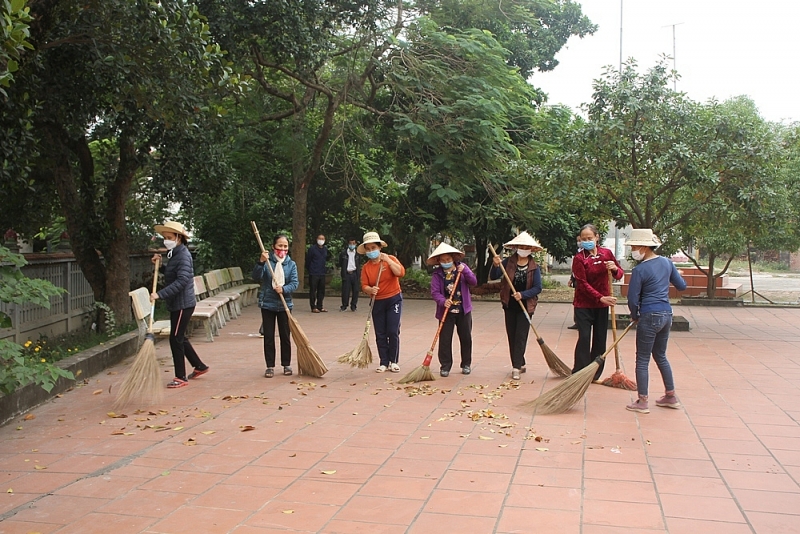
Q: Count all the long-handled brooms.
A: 7